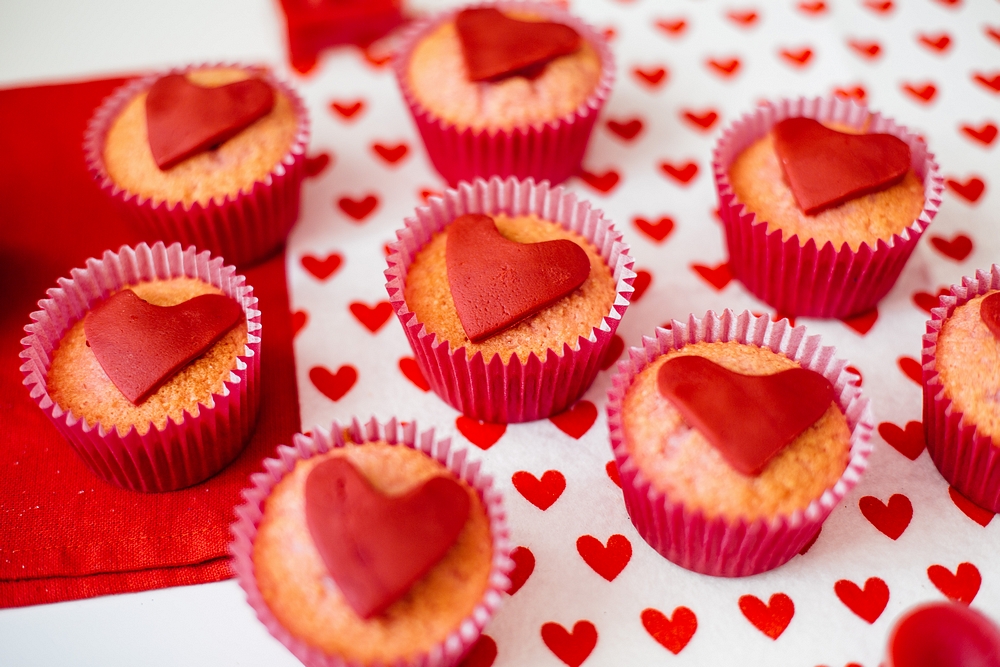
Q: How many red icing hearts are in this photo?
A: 8